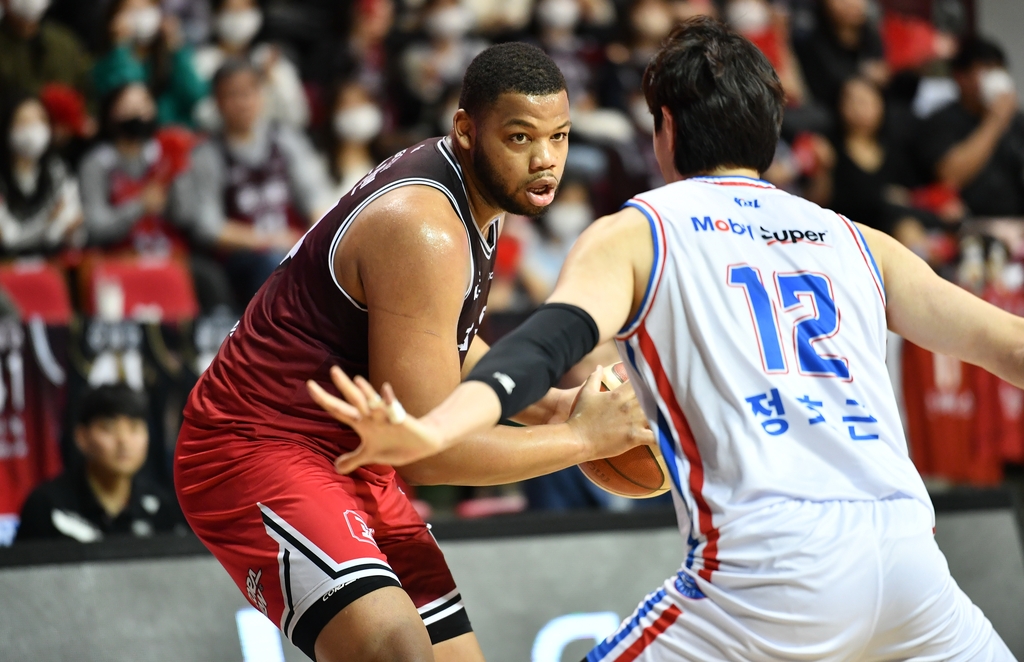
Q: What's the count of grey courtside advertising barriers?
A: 1